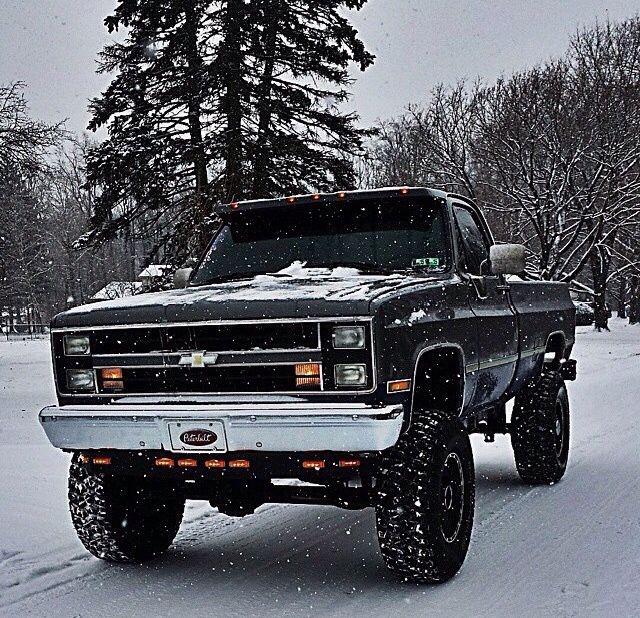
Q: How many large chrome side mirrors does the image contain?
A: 2